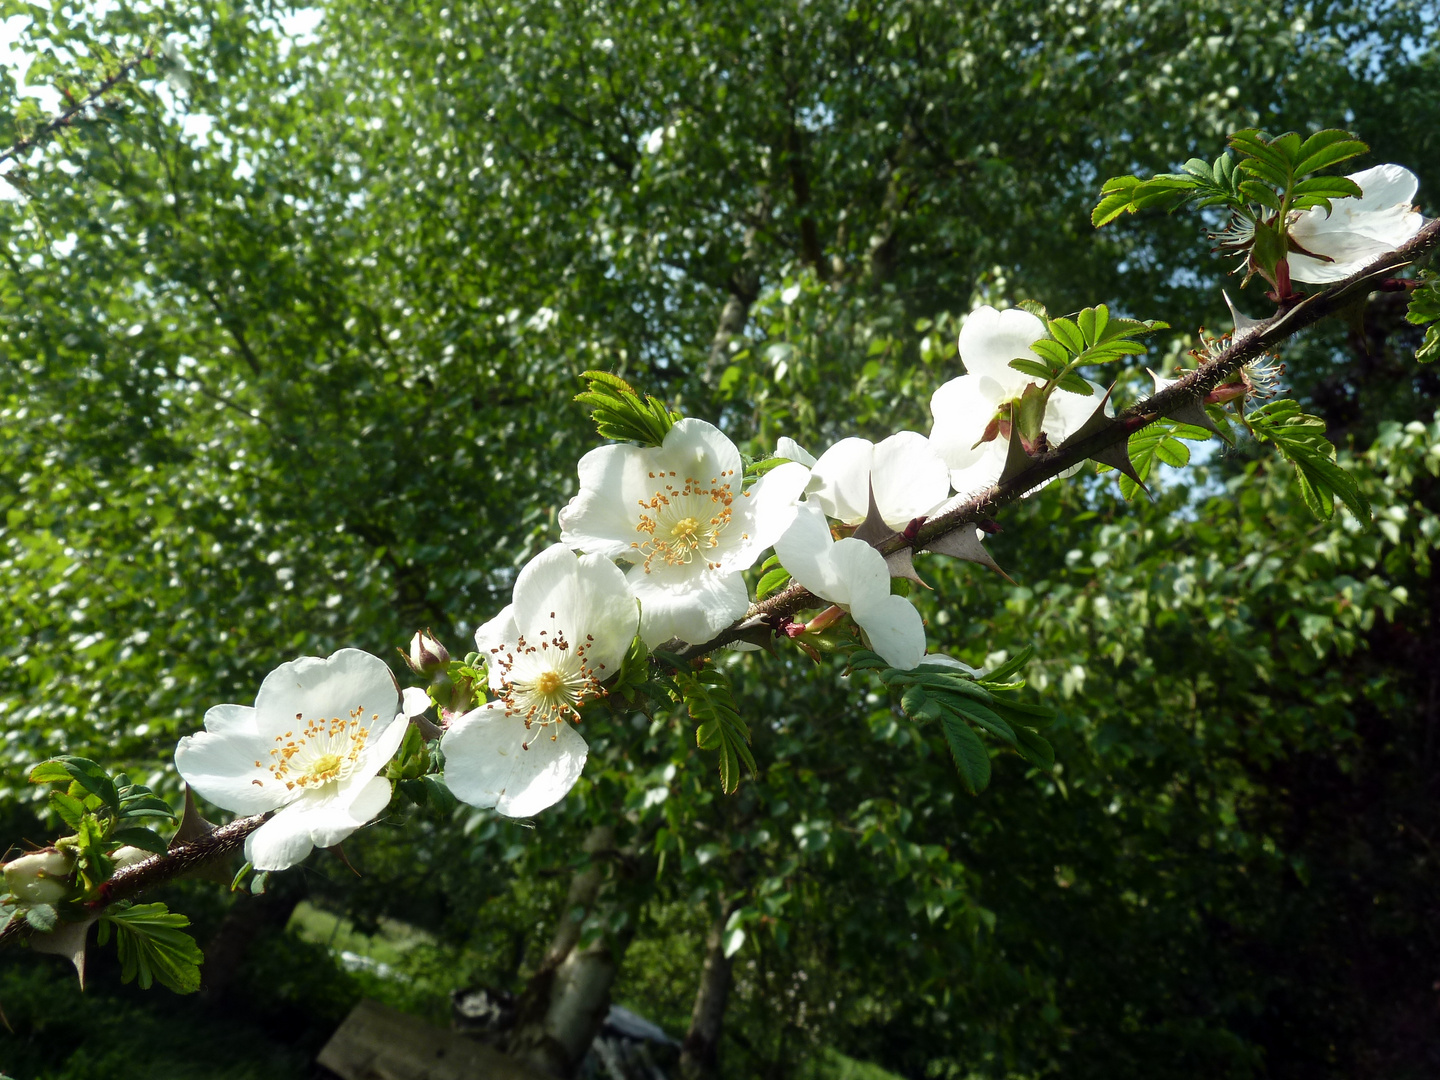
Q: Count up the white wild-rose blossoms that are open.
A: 7